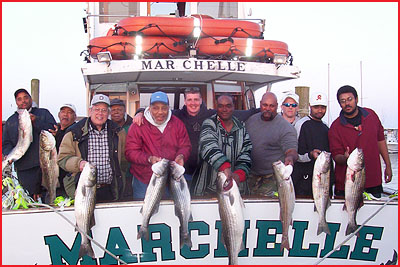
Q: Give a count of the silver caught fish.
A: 9